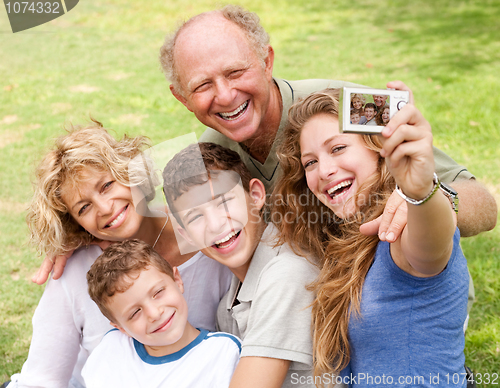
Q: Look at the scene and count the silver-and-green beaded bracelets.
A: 1